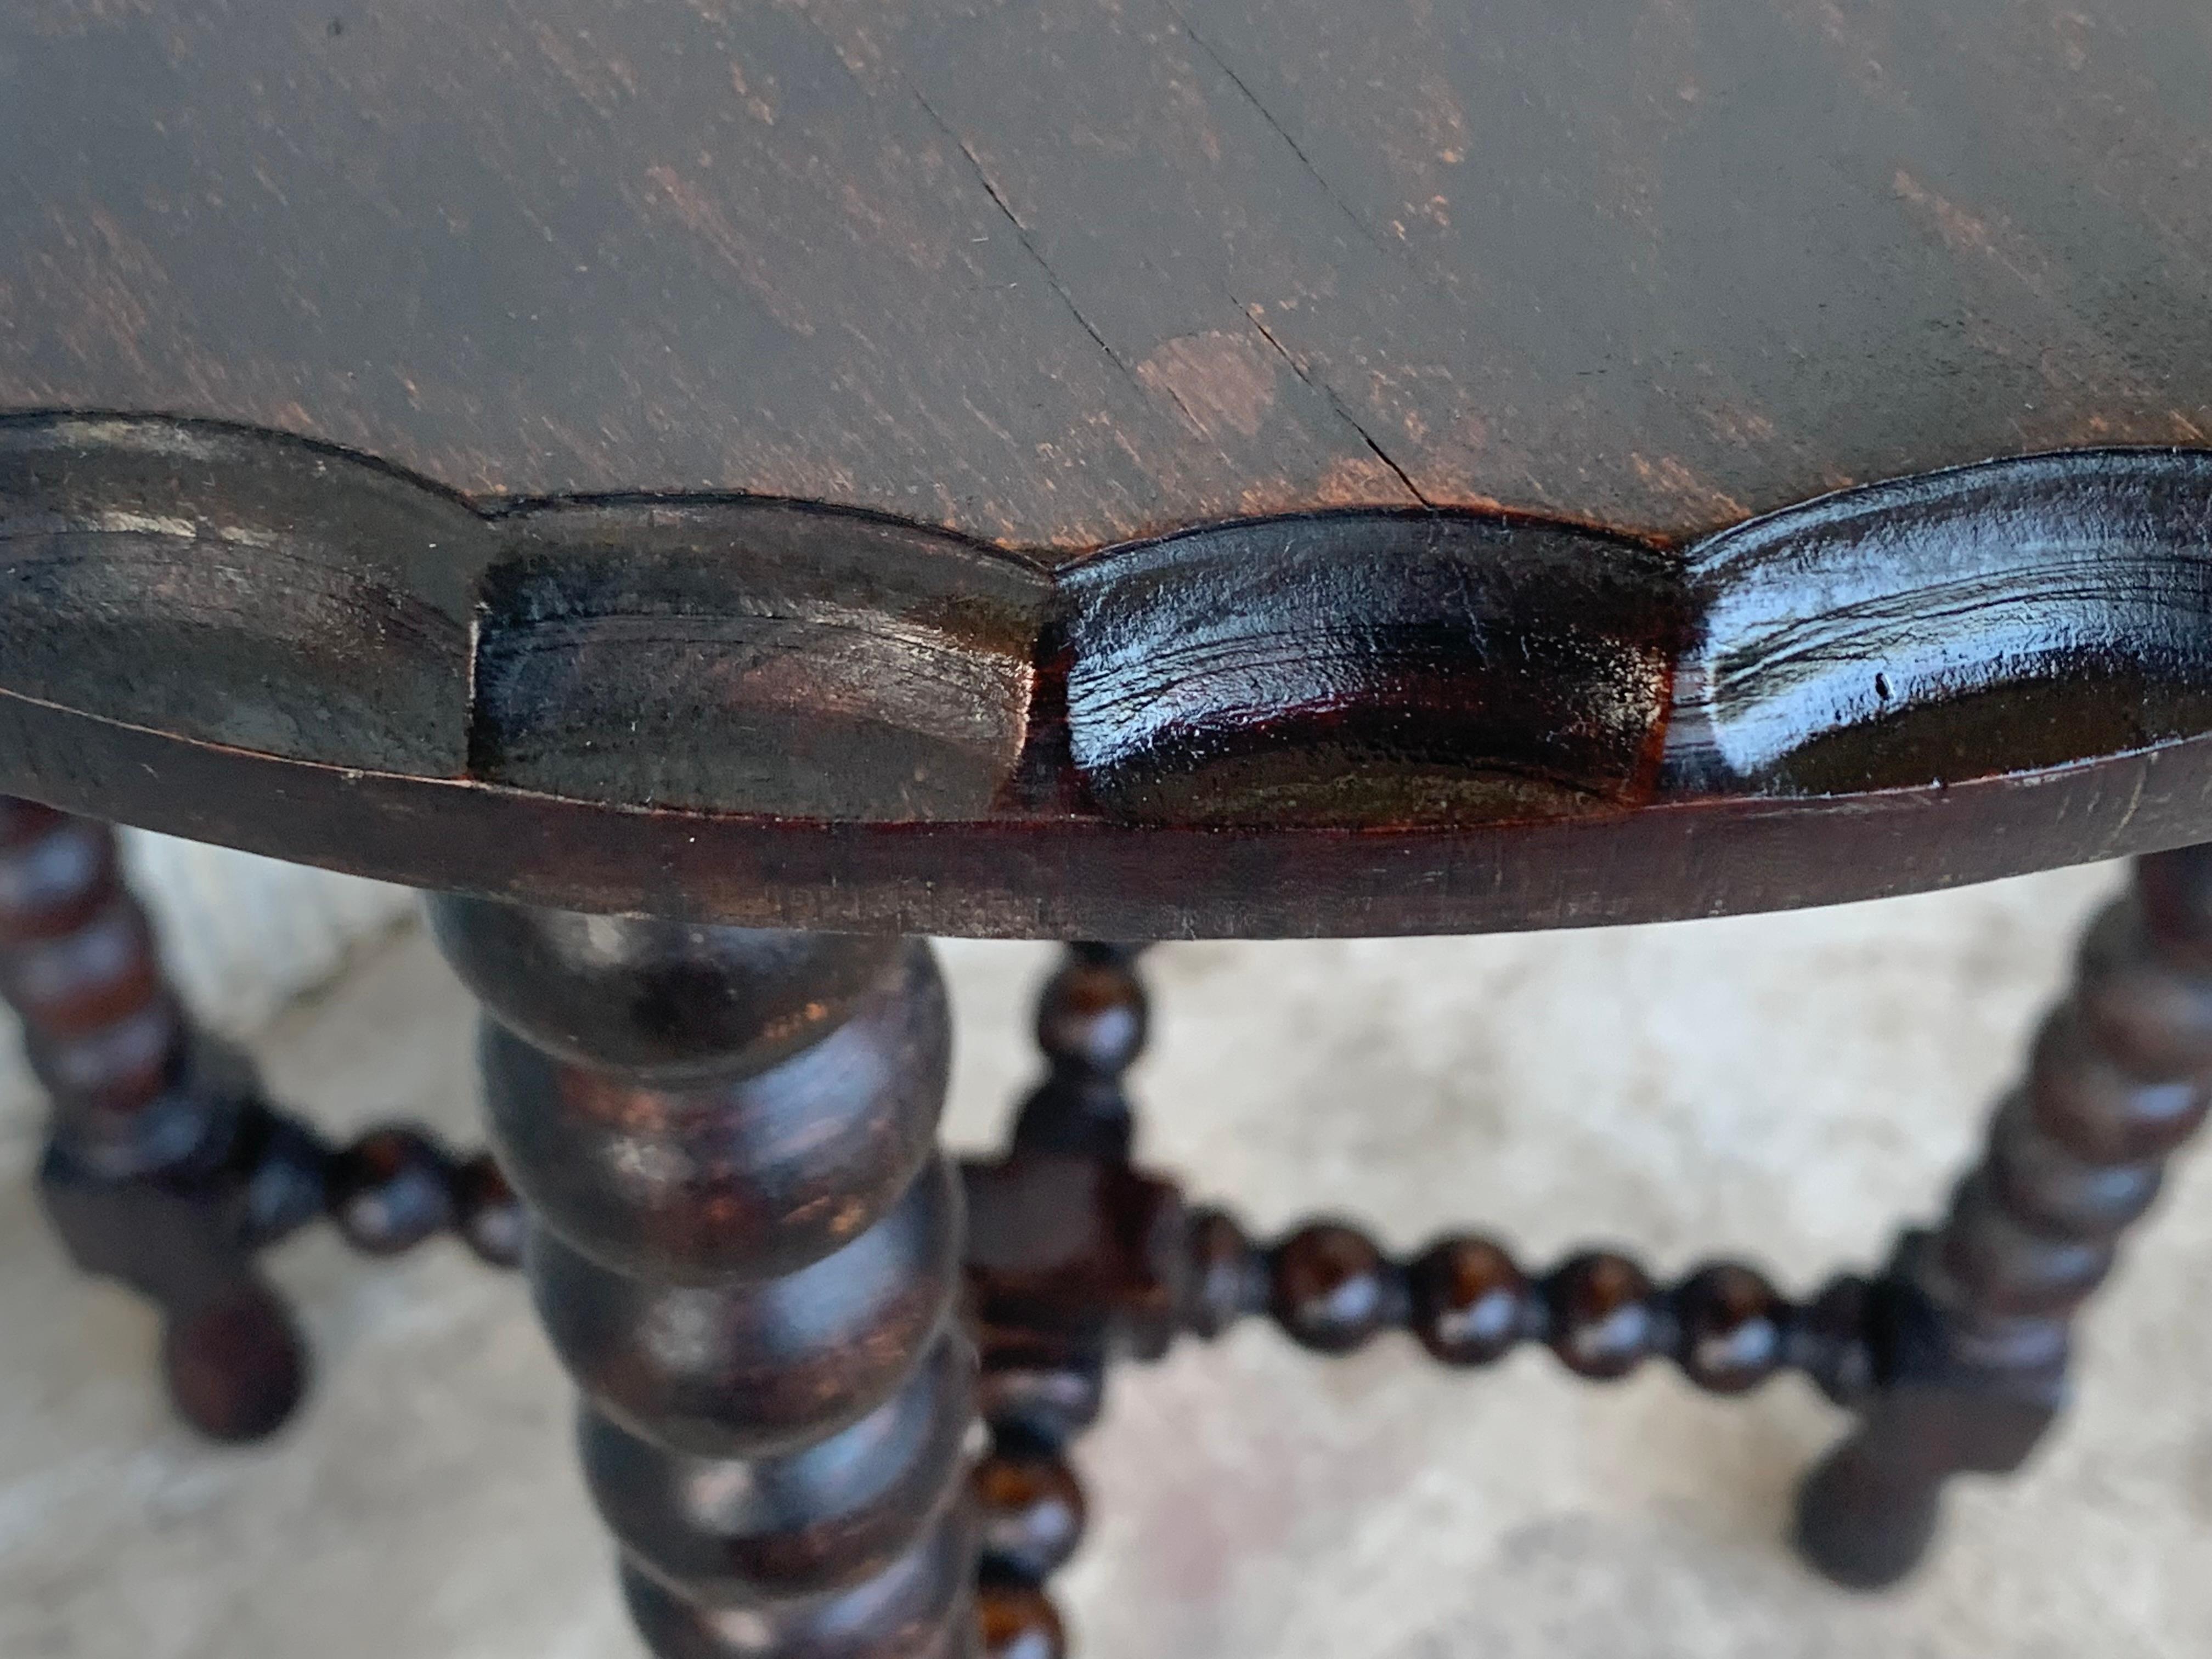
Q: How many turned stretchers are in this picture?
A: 4